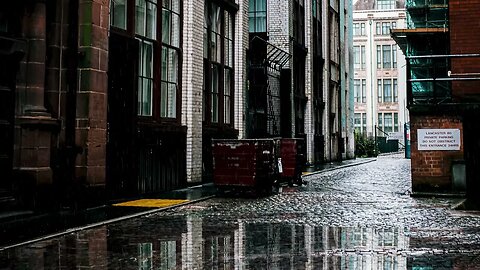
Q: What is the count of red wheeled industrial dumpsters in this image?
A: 2